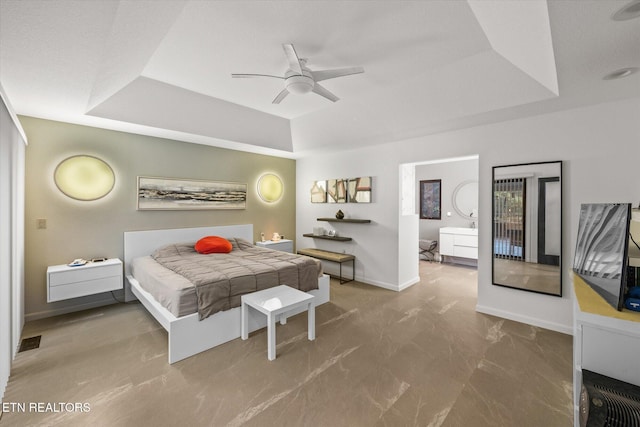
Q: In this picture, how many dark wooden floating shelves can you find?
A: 2